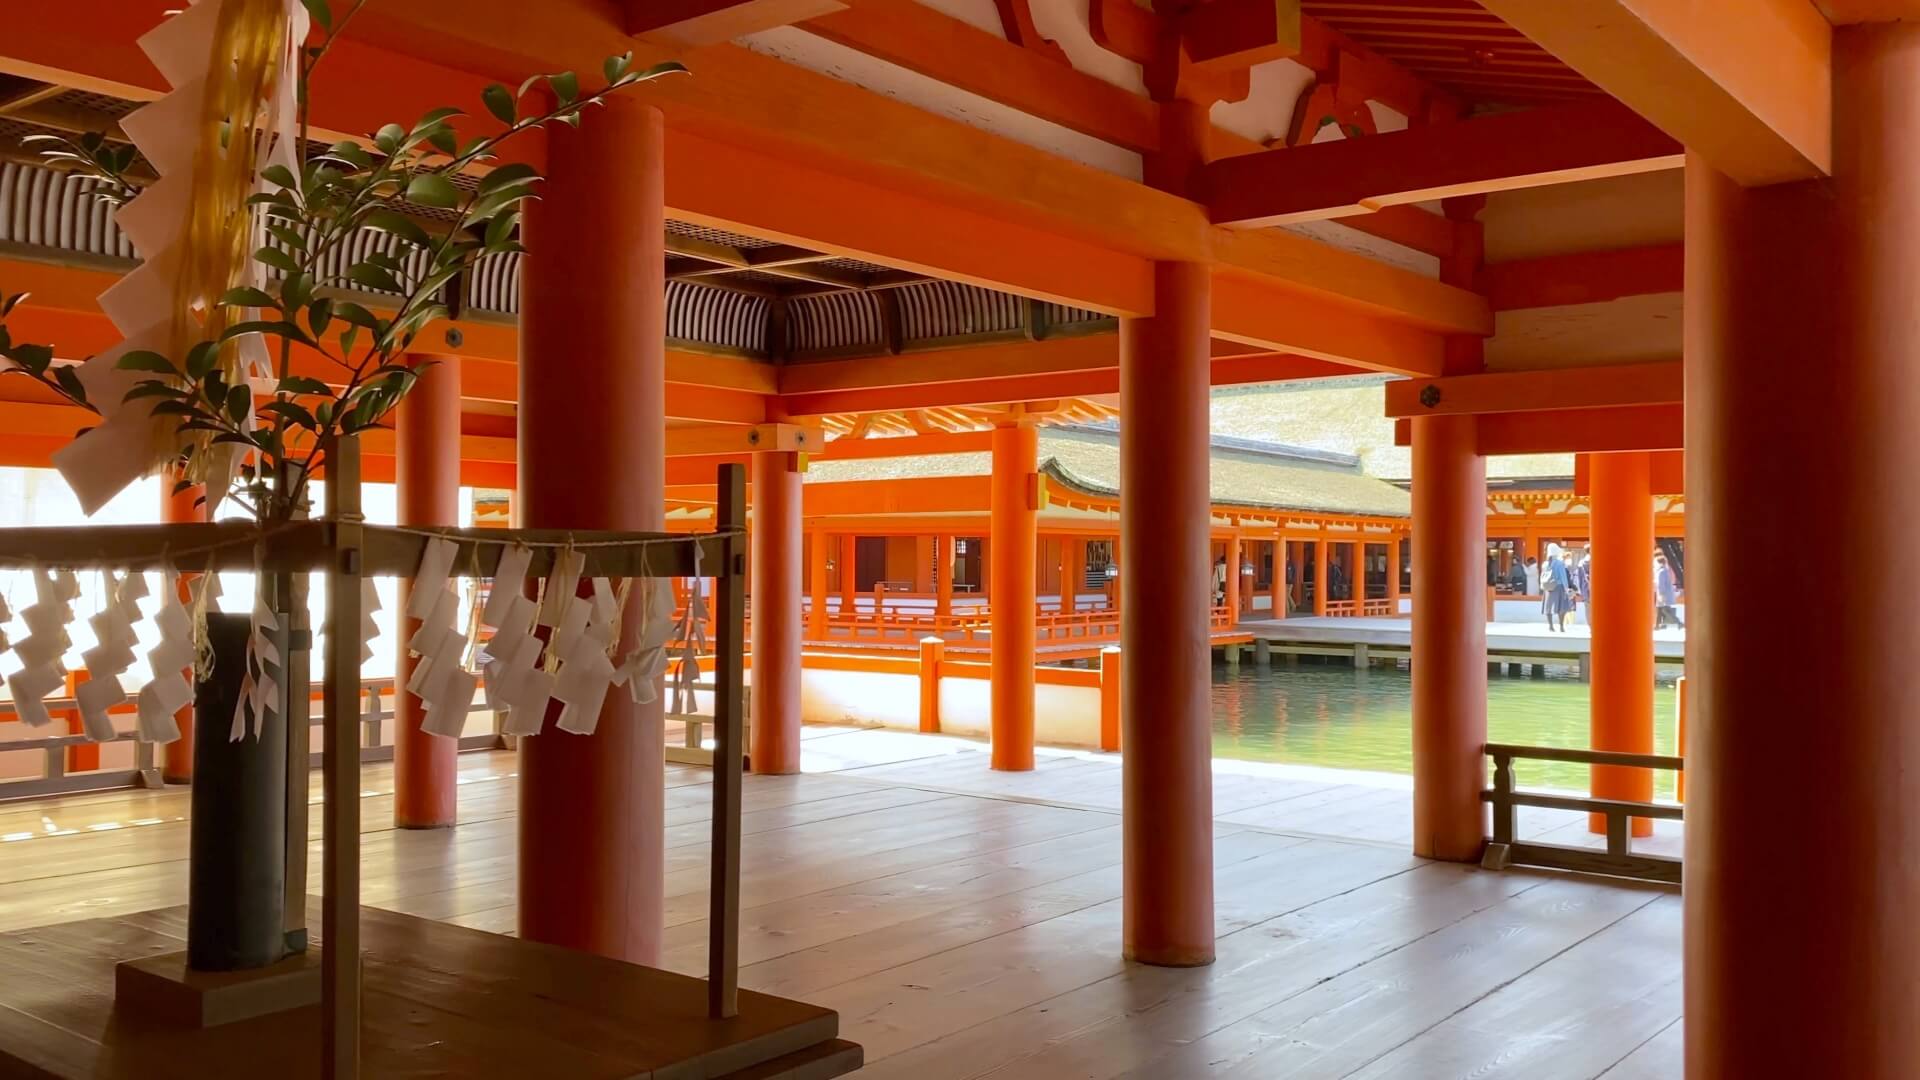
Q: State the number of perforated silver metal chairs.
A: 0